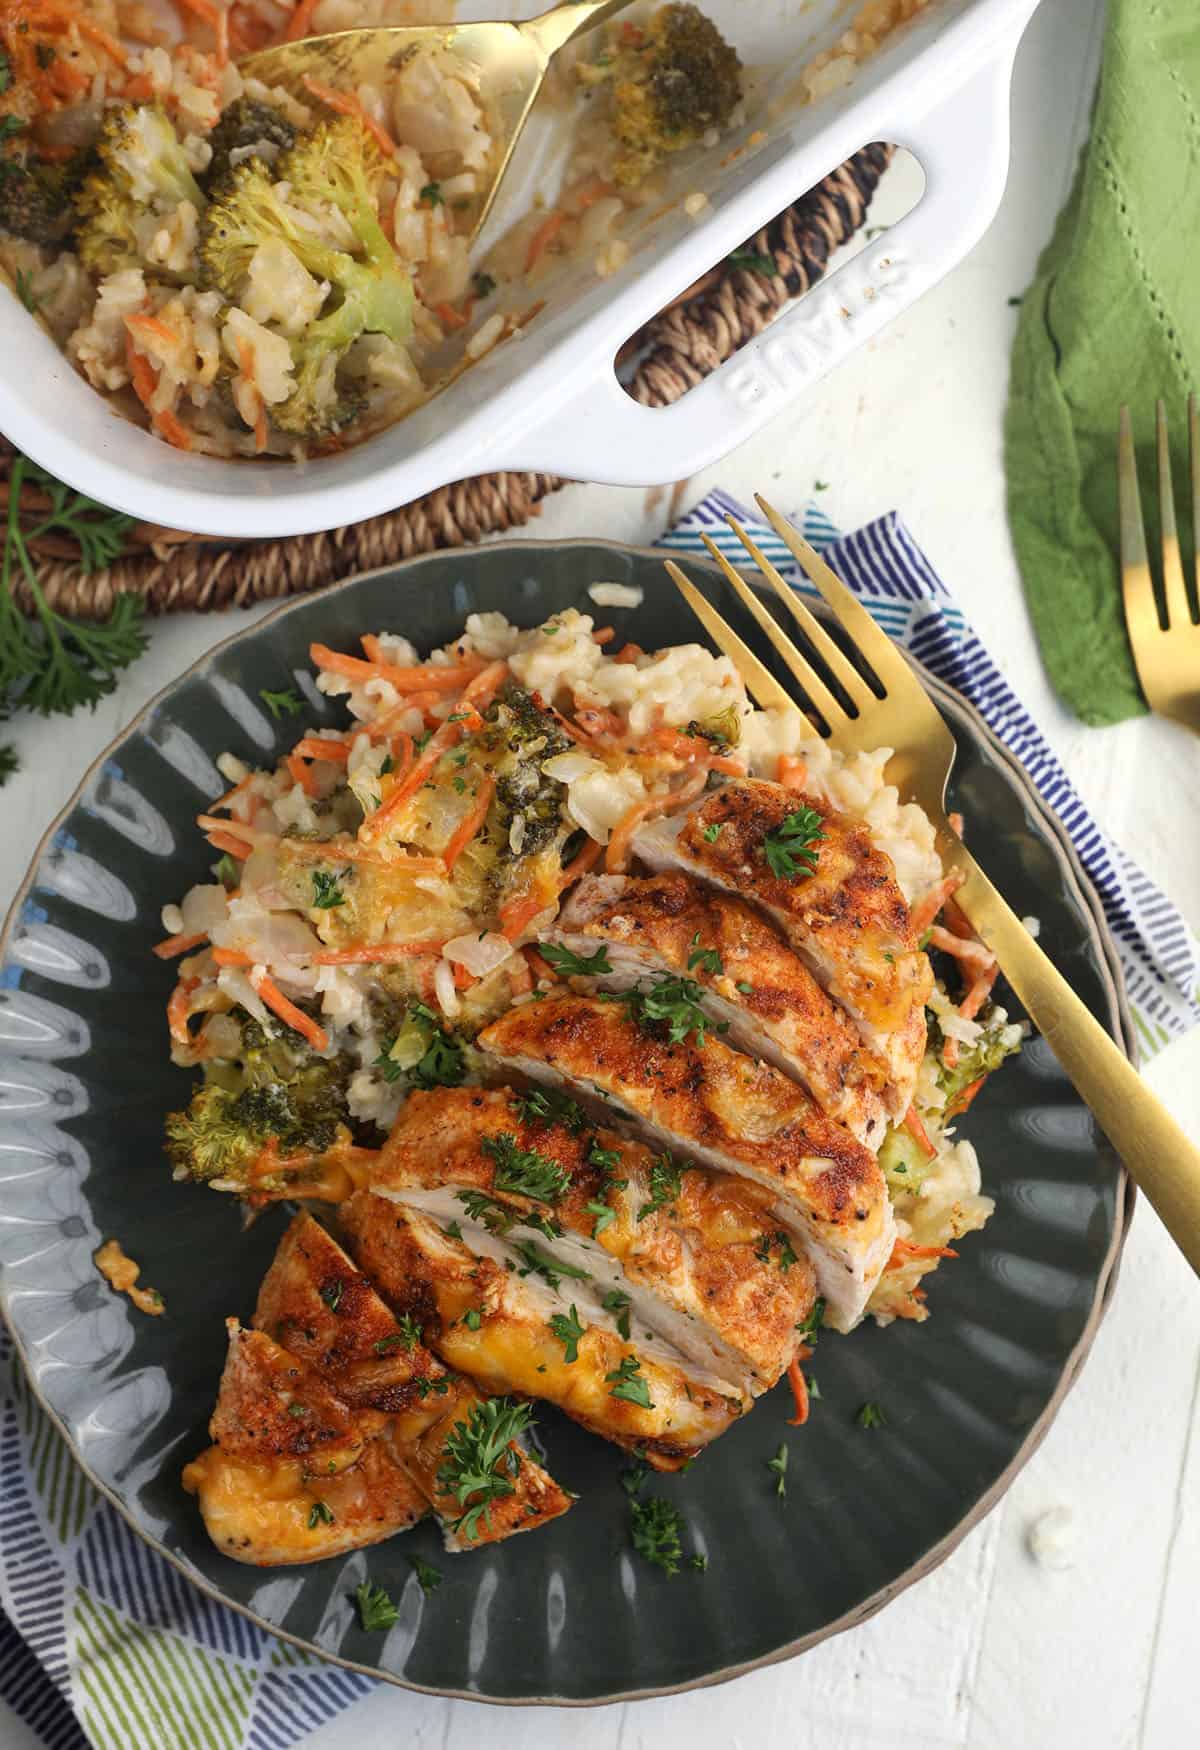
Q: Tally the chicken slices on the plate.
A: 7